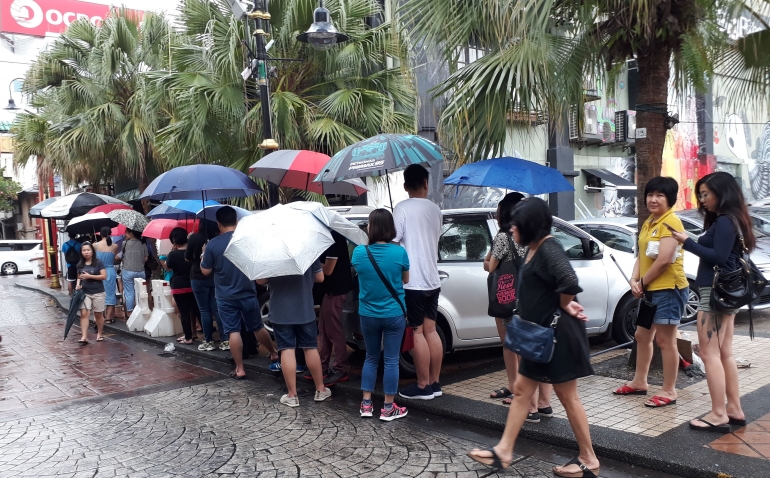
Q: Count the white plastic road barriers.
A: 2